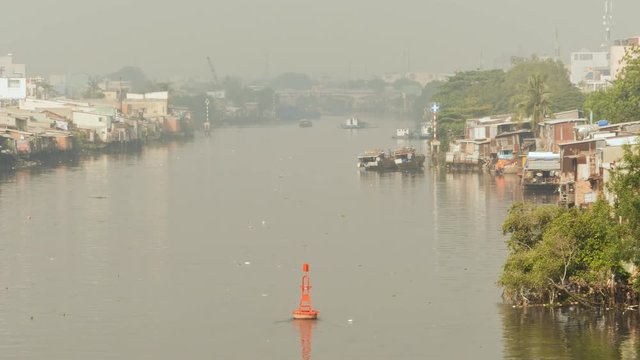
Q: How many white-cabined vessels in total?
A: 3